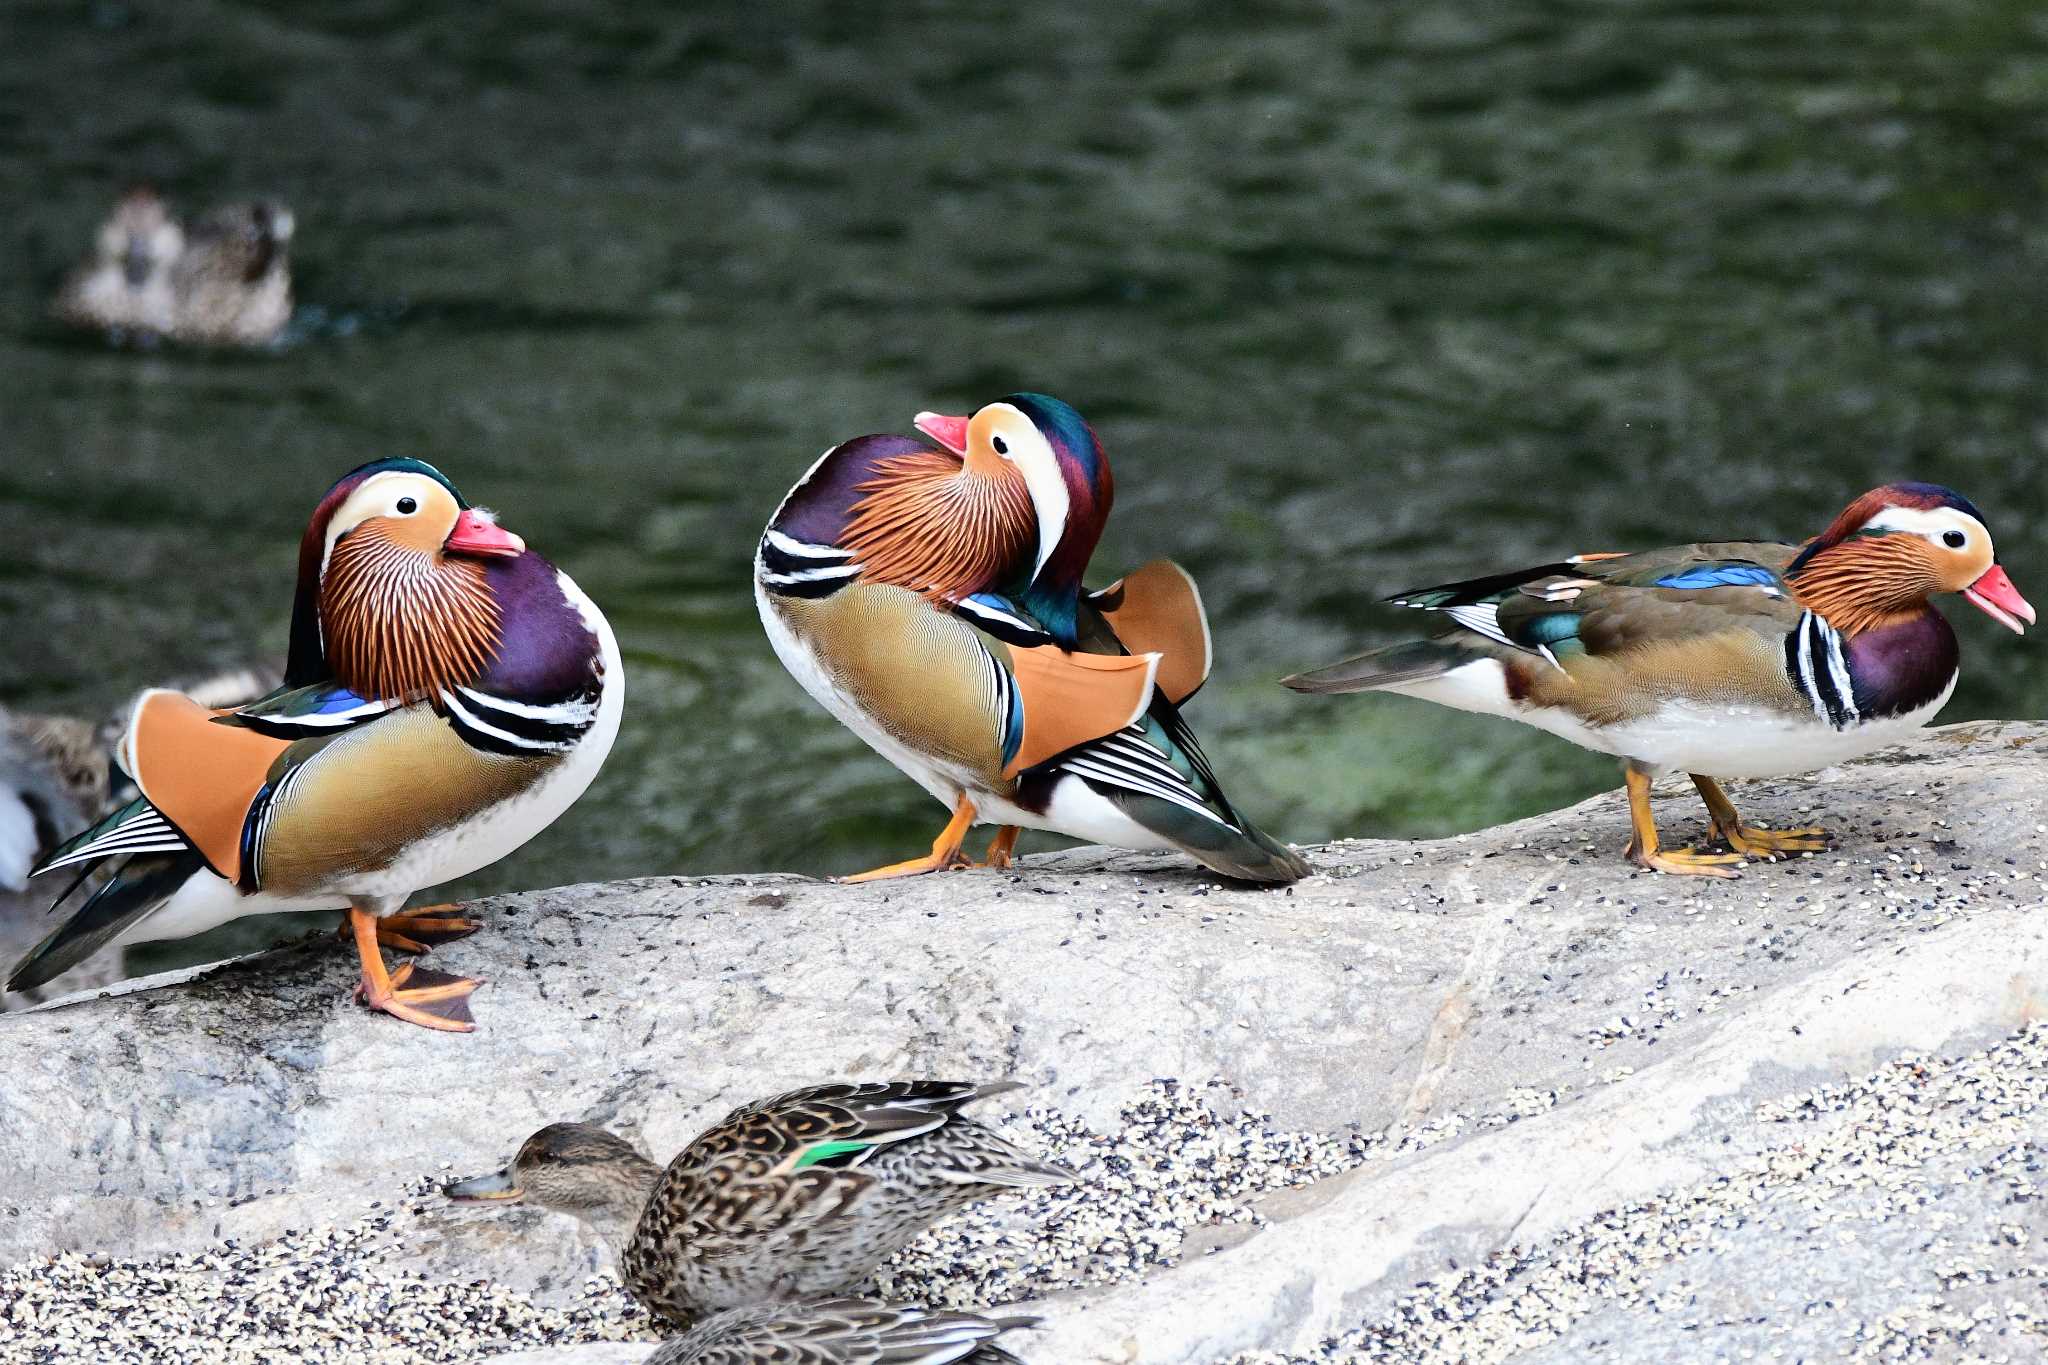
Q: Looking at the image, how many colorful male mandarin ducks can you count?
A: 3